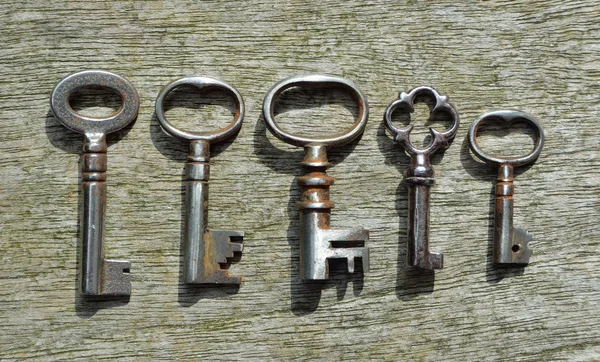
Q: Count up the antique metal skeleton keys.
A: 5